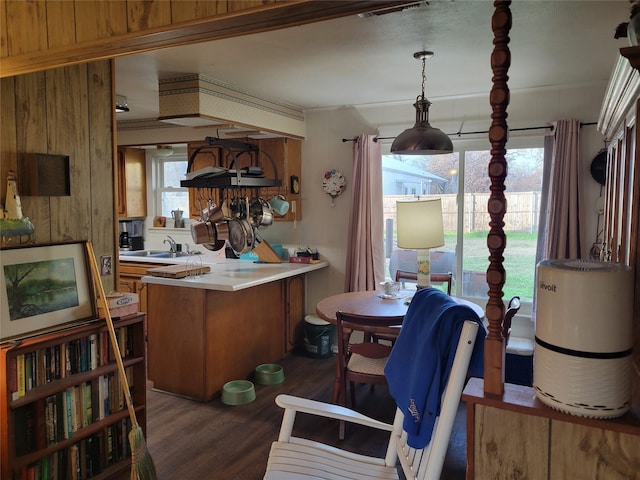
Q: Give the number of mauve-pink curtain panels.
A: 2